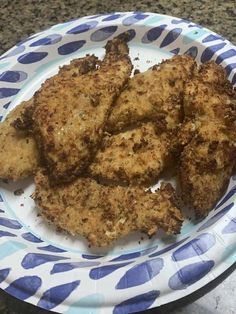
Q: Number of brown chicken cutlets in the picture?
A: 6